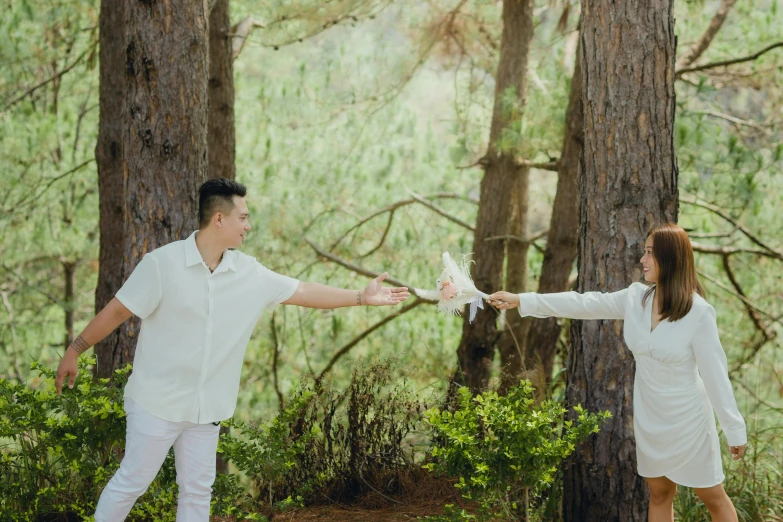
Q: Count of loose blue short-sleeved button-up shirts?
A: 0